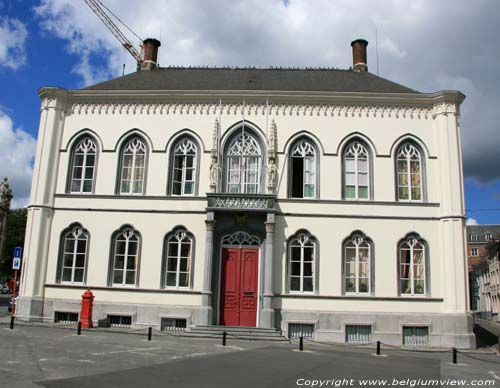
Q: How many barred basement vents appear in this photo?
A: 6